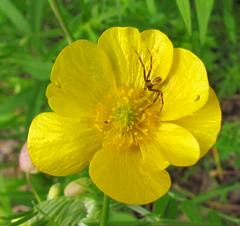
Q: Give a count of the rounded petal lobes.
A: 7